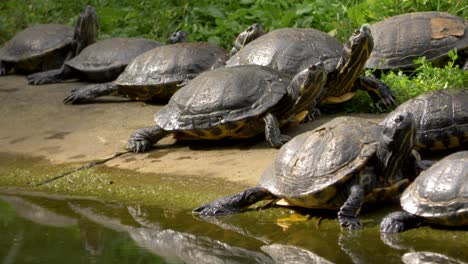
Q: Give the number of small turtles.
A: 9